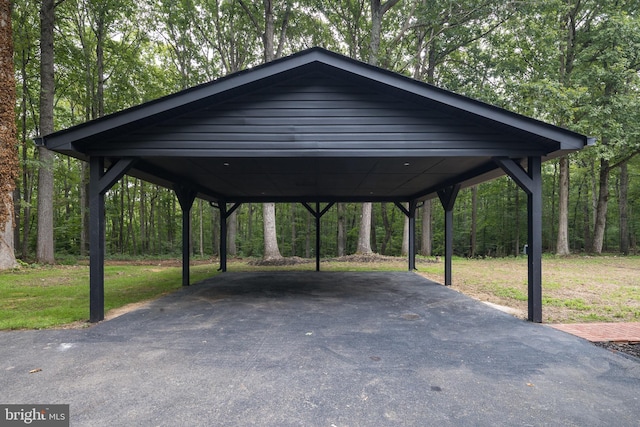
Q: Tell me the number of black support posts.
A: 7